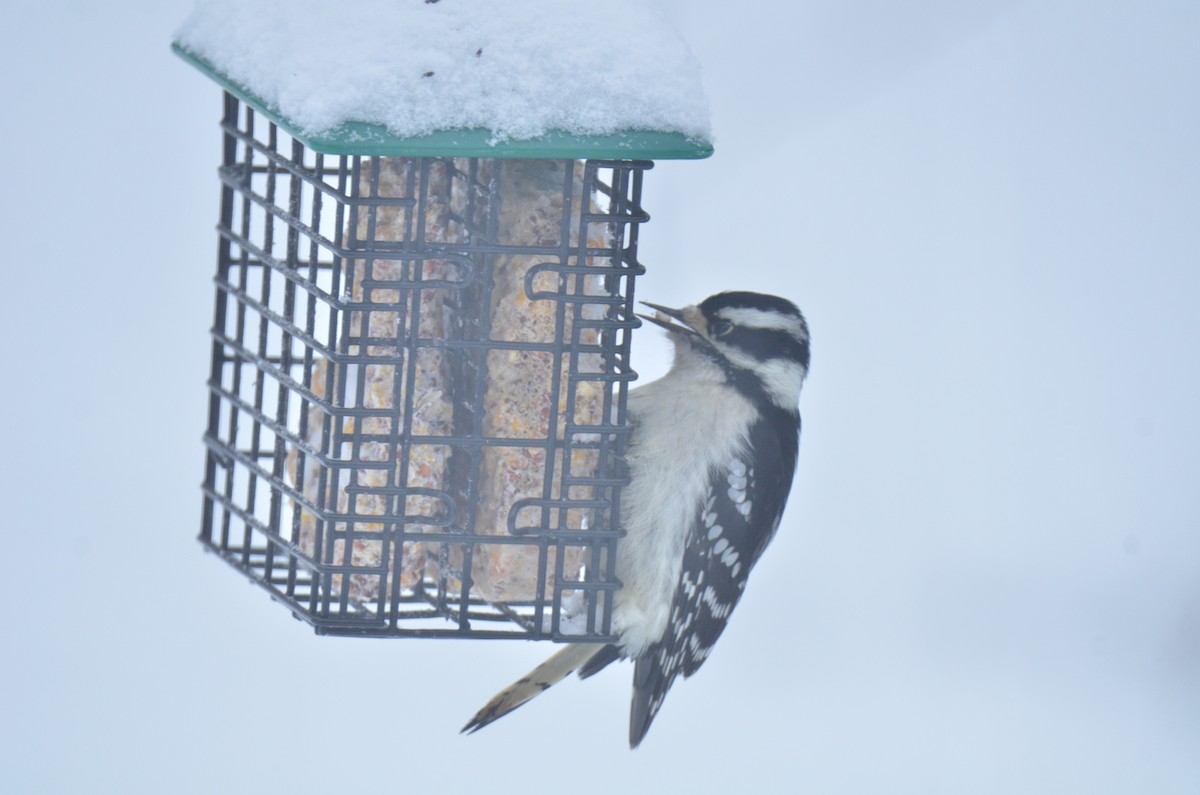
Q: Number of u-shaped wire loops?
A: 4